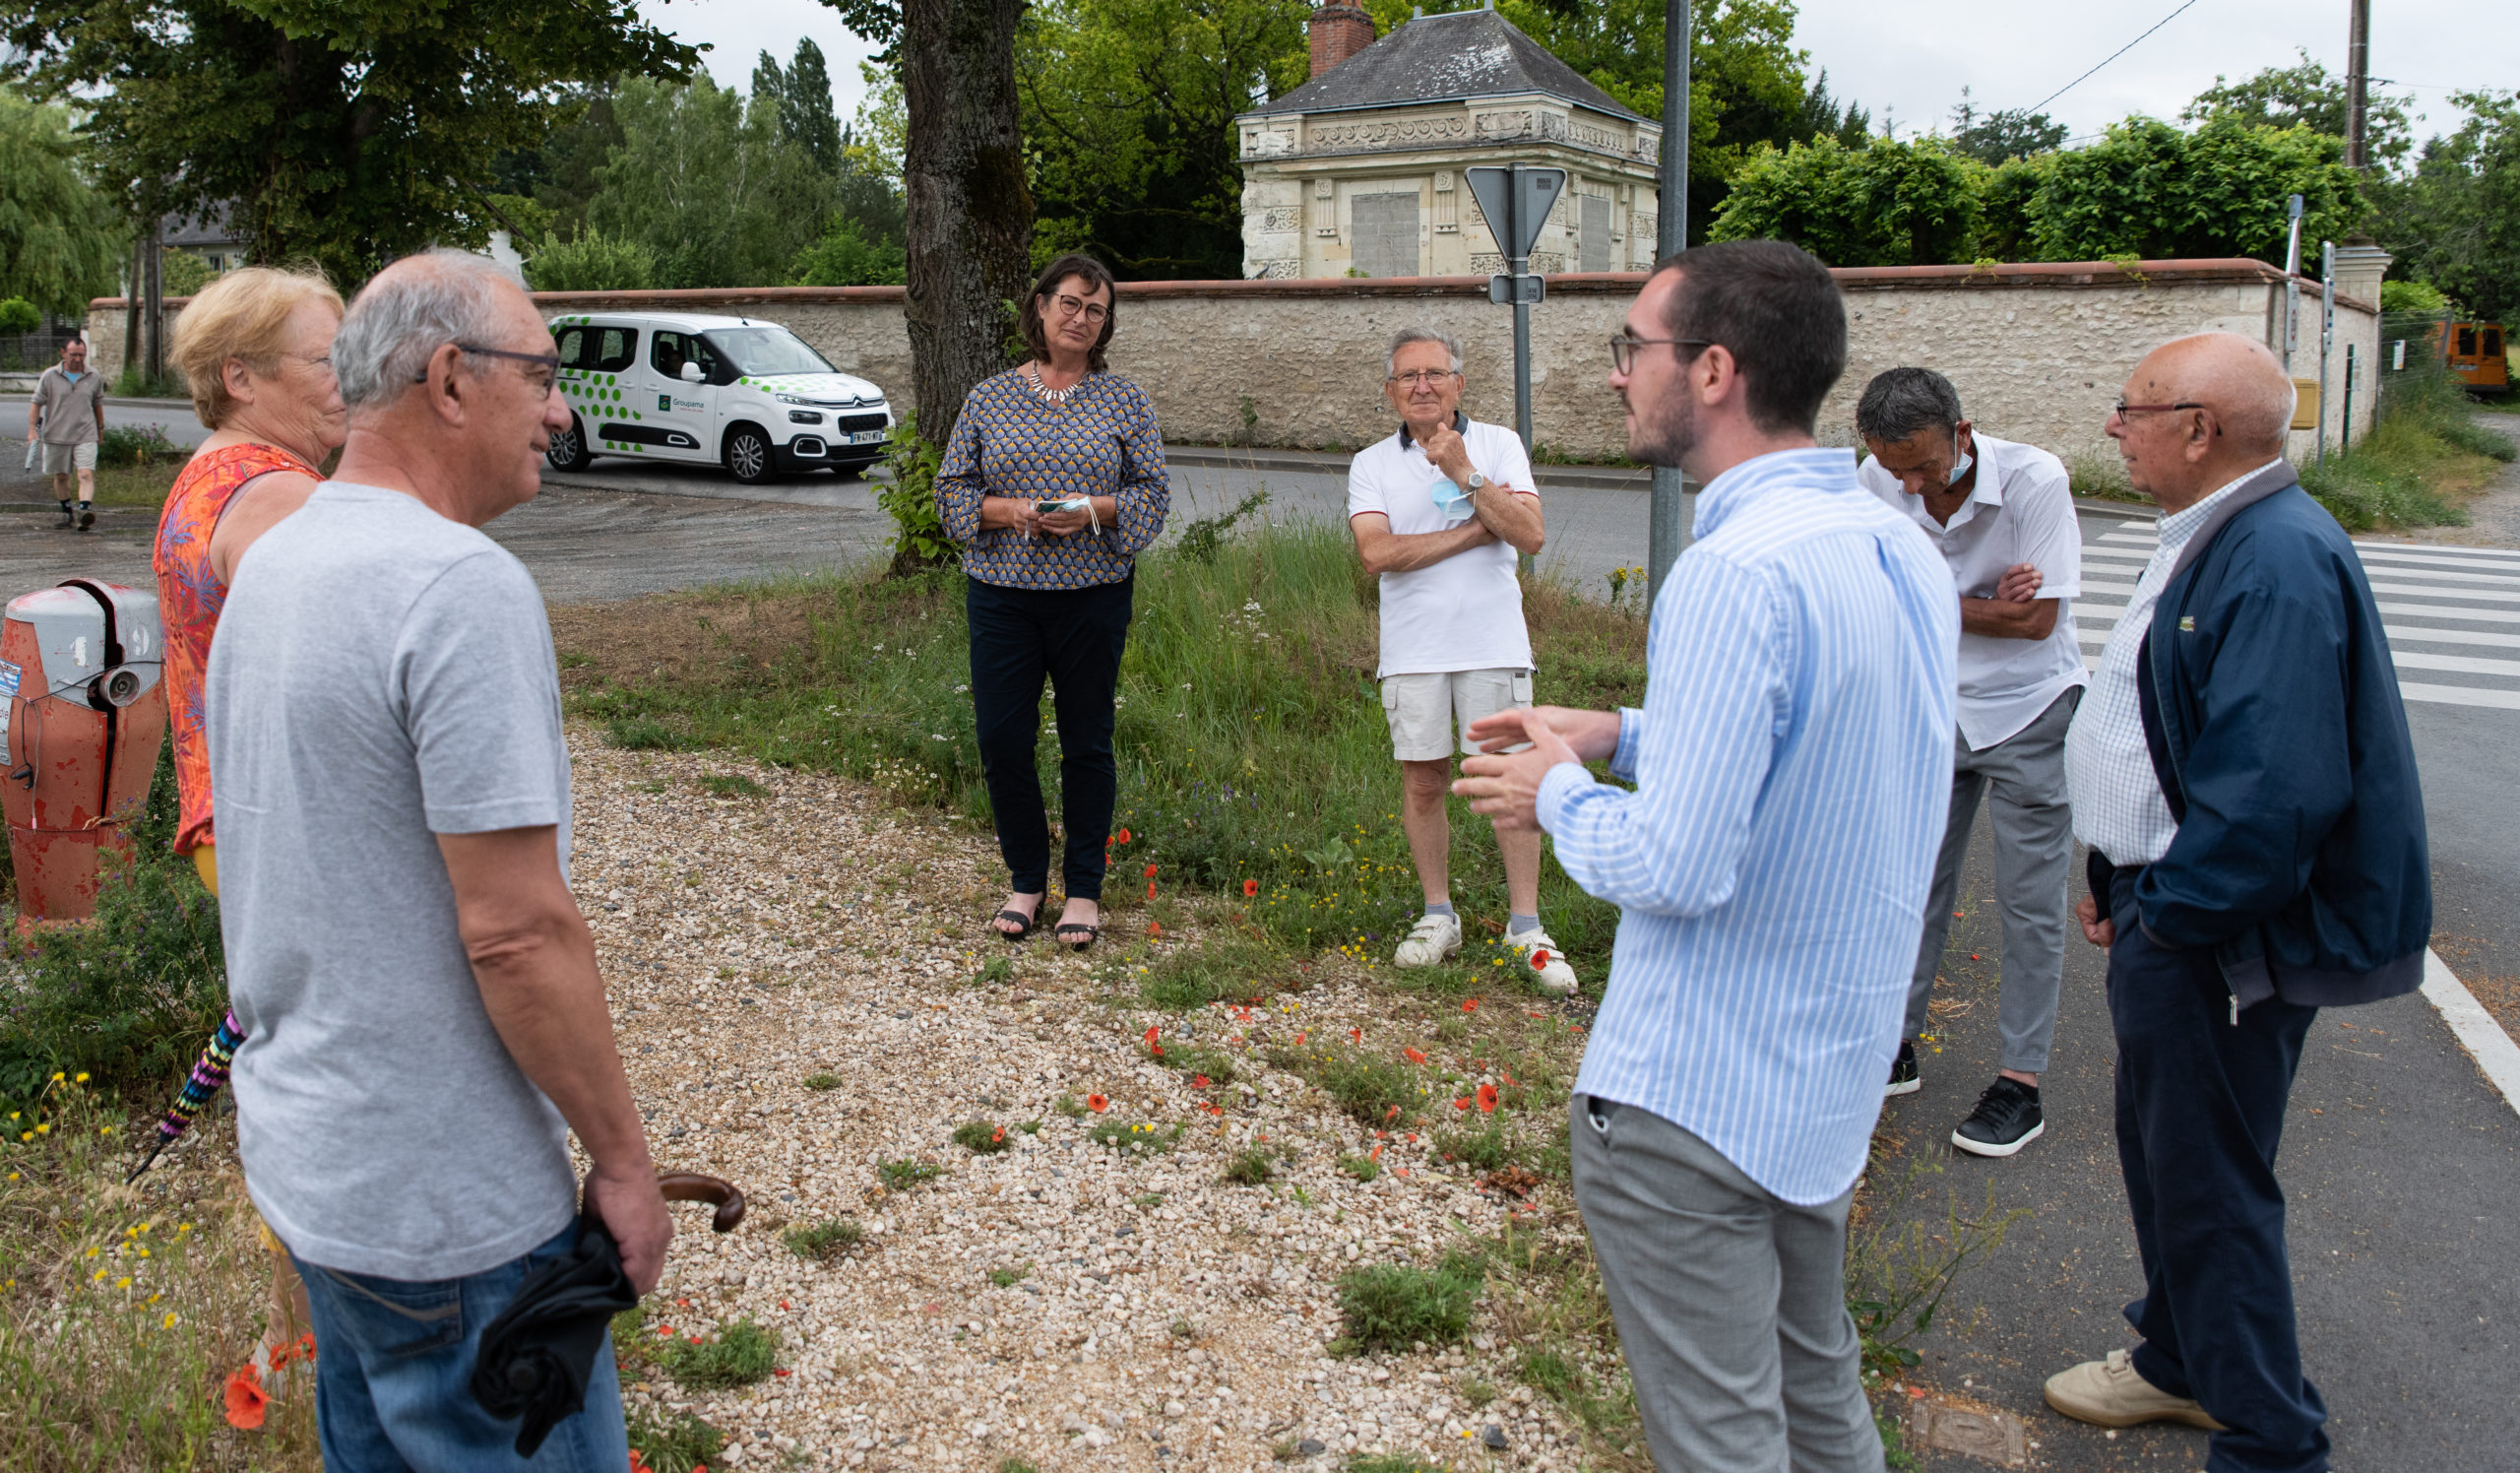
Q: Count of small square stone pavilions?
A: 1